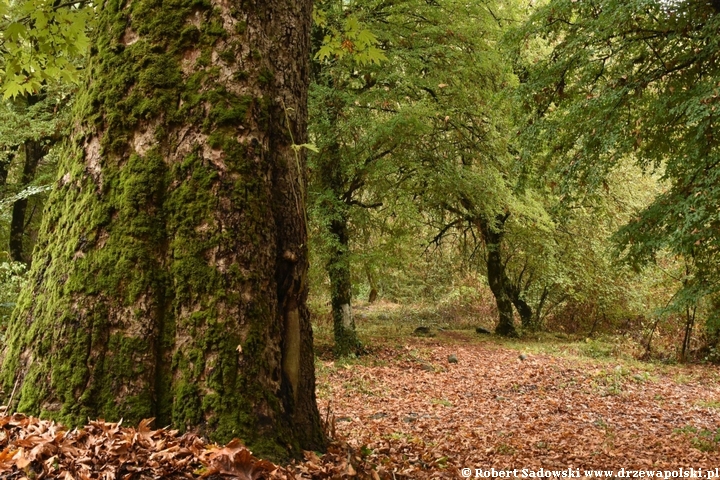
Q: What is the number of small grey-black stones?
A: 4